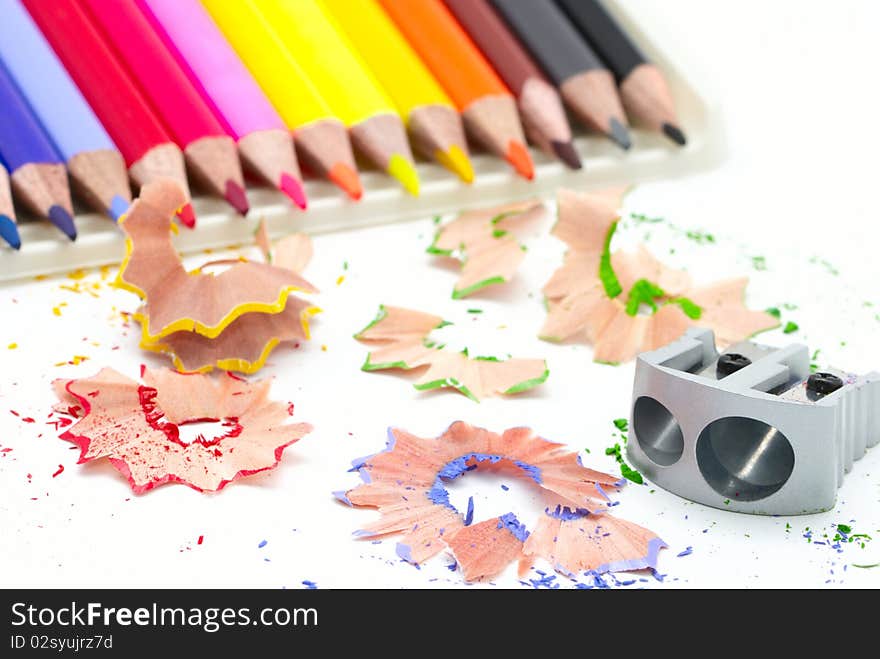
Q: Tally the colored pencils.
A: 13